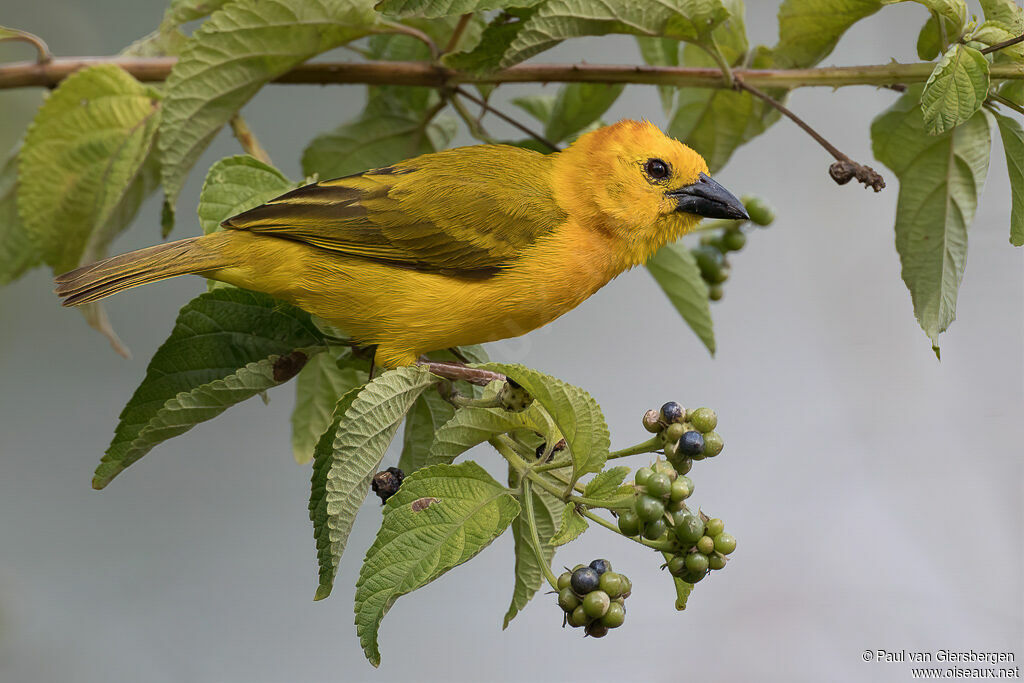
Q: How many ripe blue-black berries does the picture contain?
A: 4